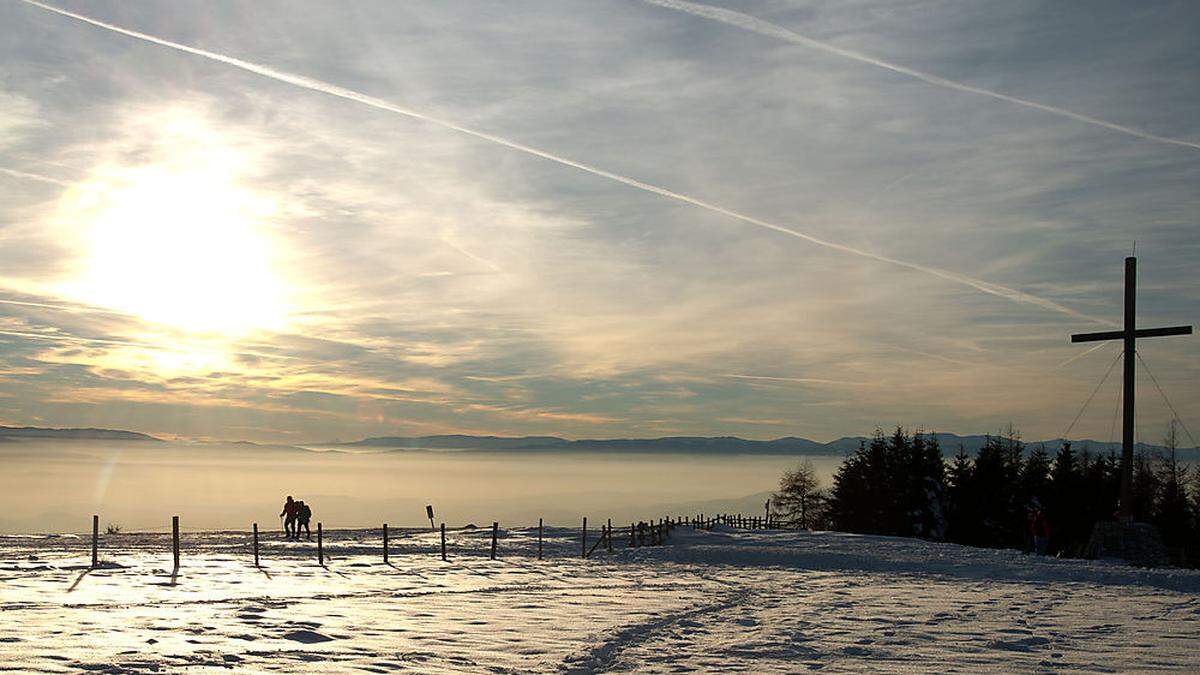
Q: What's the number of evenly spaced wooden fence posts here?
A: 9